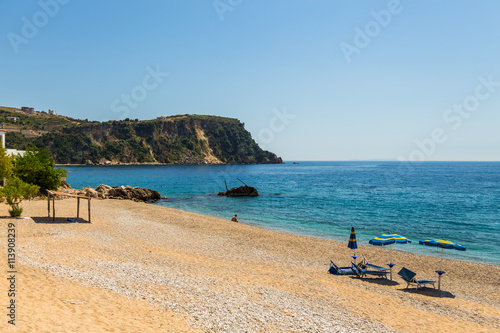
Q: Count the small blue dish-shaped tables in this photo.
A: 3